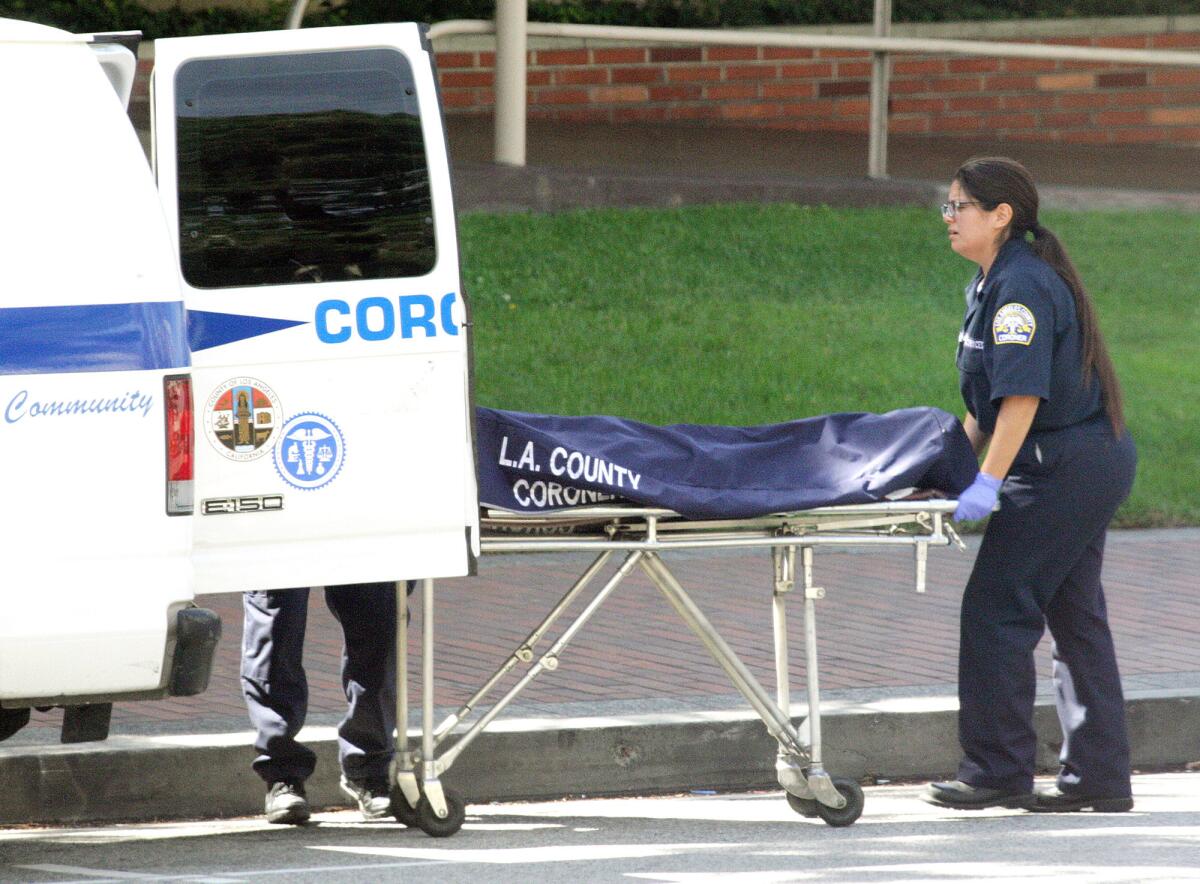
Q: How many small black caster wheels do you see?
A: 4